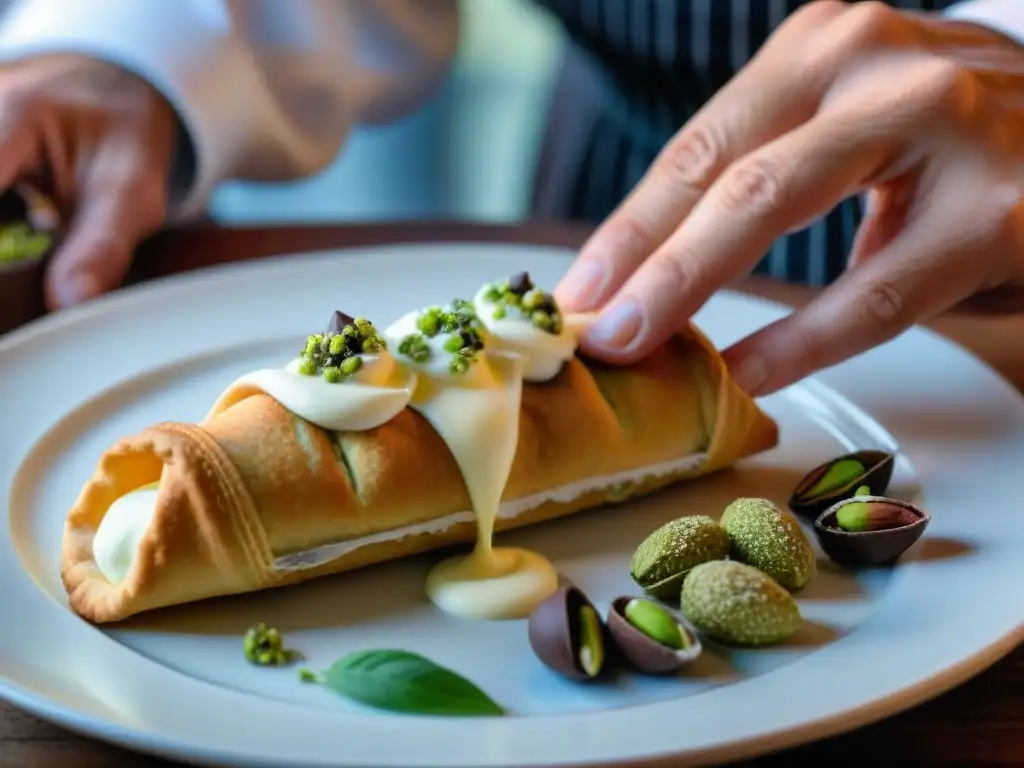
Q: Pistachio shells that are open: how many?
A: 4